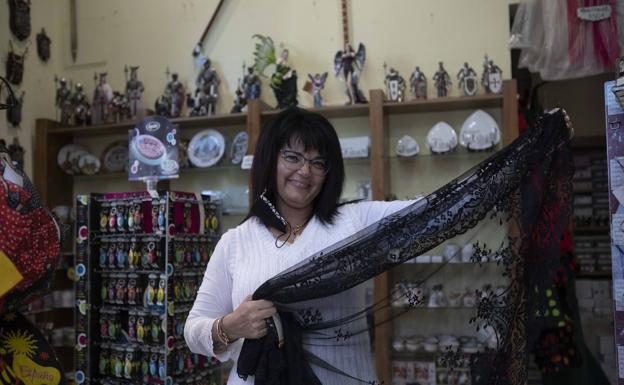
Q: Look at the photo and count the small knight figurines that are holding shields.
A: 4